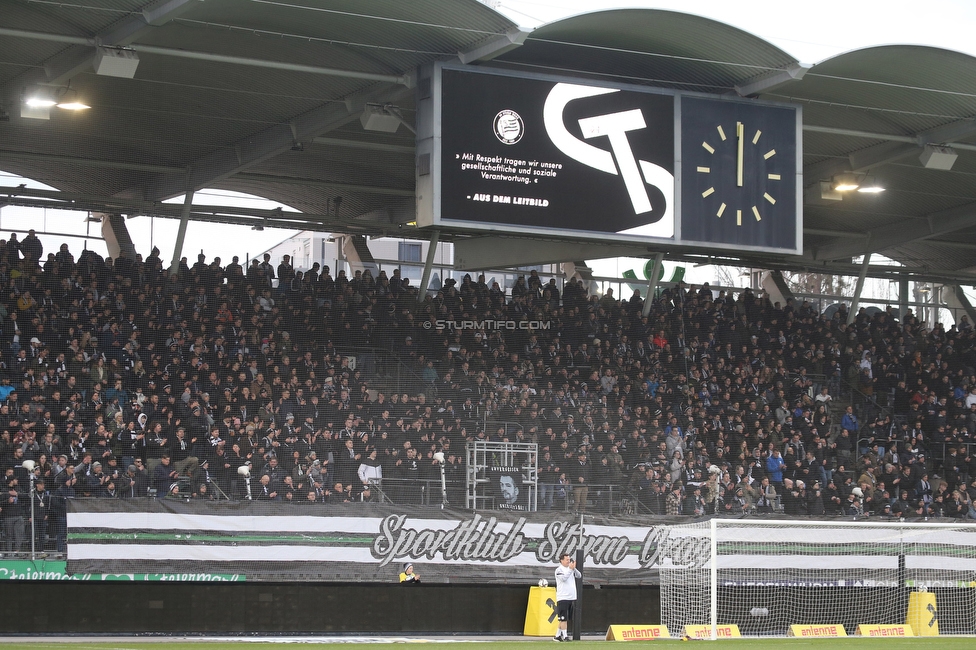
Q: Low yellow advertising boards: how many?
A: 4